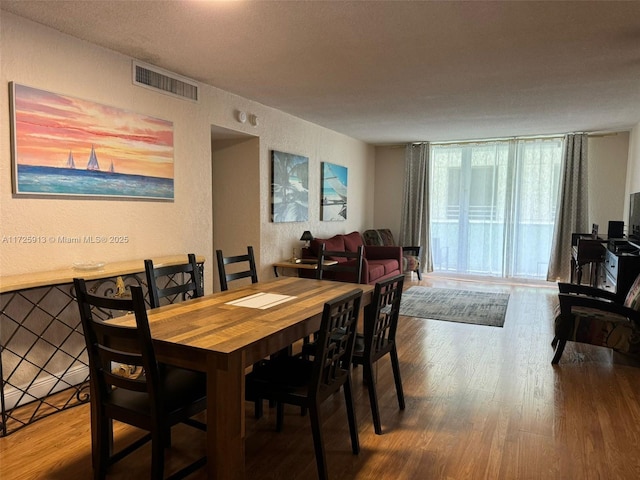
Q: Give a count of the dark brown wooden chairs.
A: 6